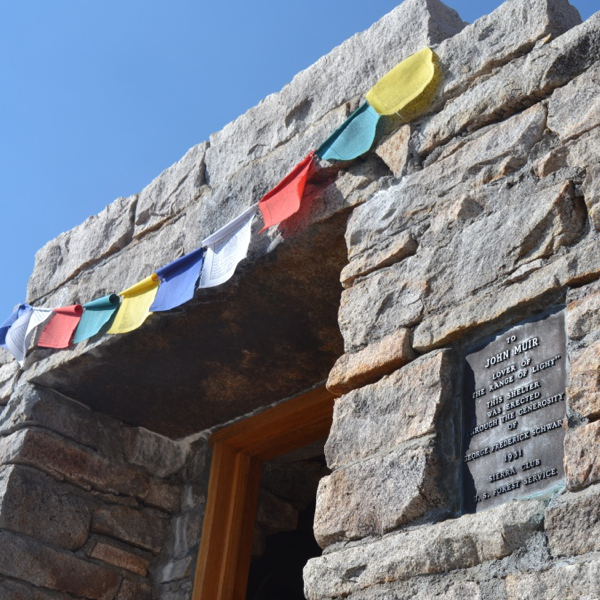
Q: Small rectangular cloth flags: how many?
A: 10